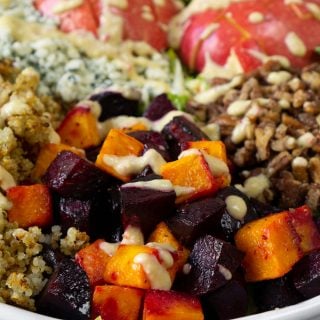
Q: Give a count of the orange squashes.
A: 14